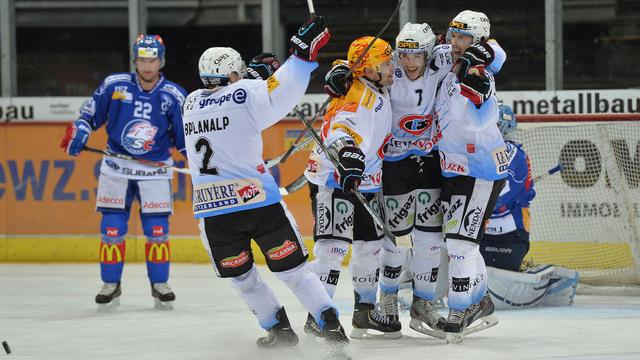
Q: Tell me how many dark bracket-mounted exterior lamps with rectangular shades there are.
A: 0